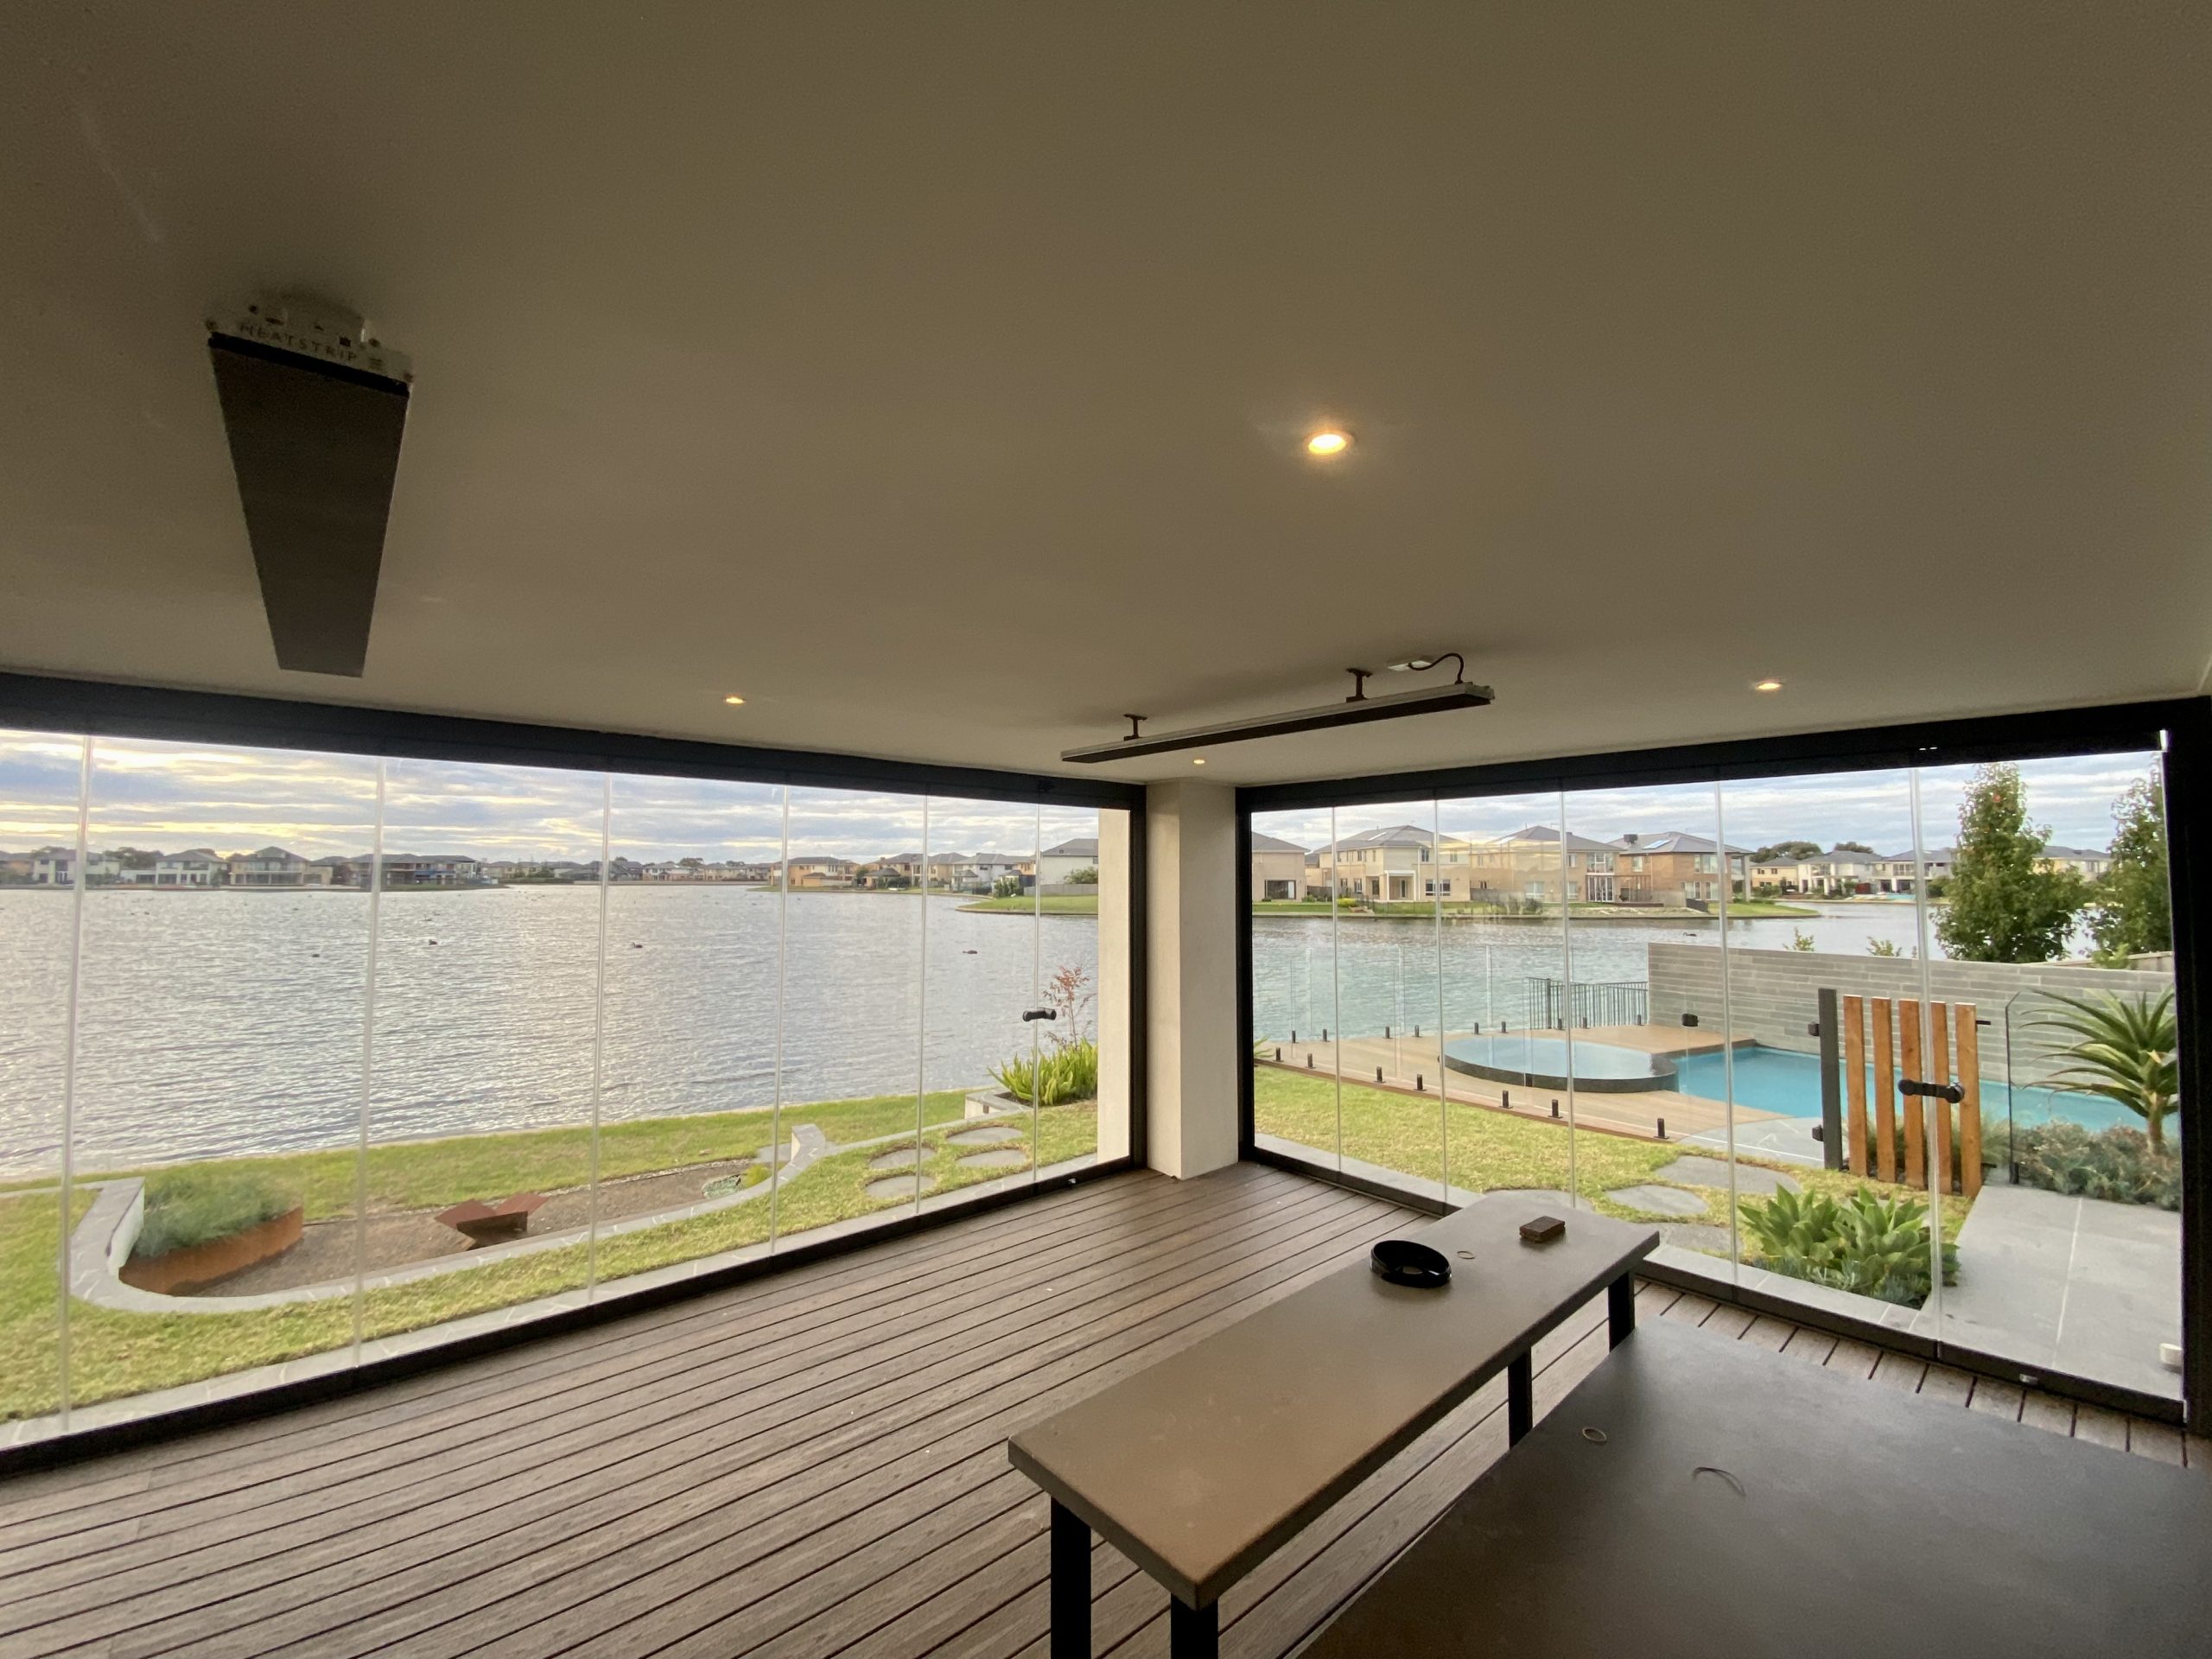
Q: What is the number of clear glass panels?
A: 13